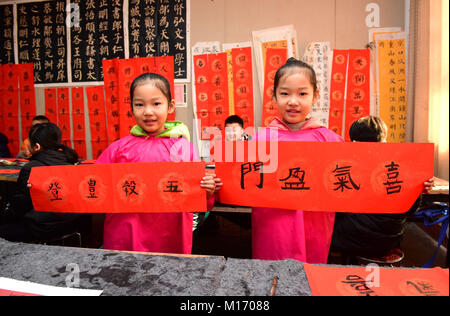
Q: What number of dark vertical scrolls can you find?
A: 4